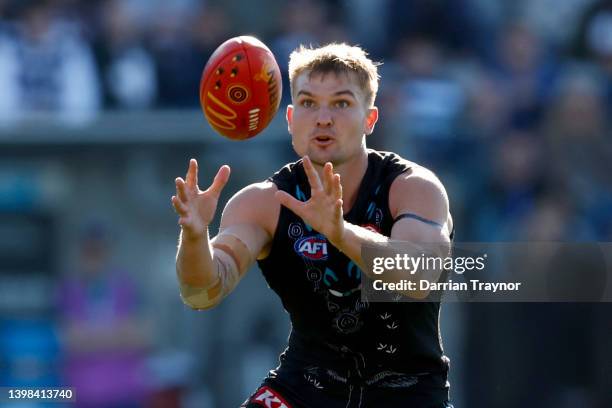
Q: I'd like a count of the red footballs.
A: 1